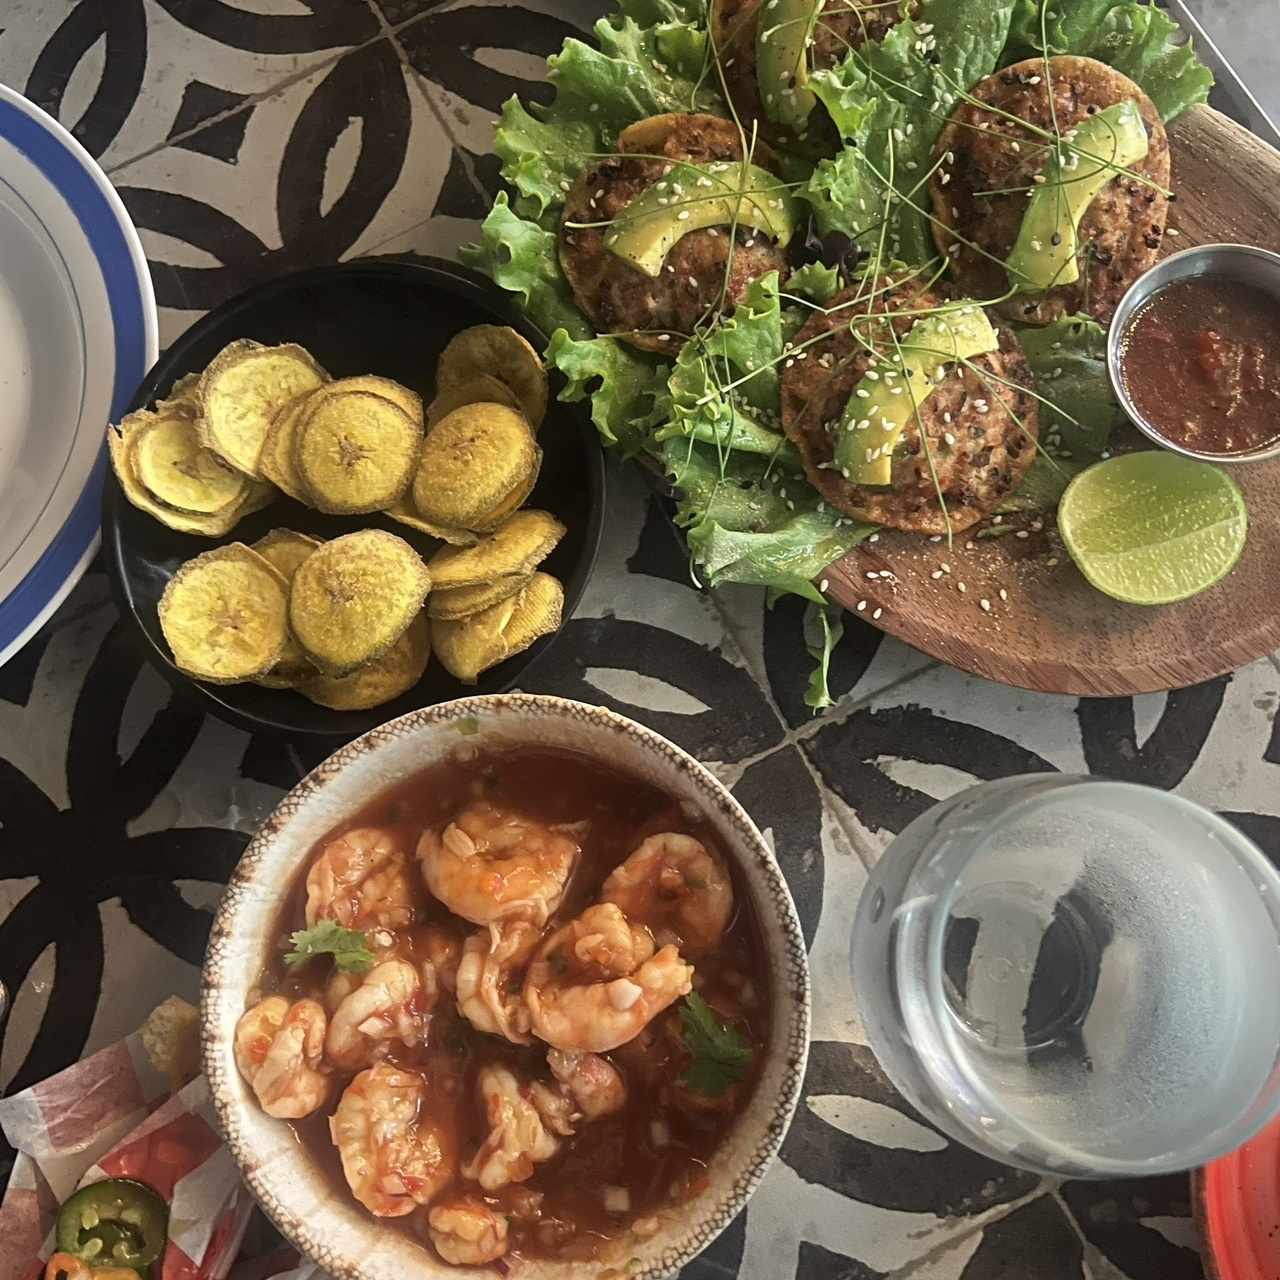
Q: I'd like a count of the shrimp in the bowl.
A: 11